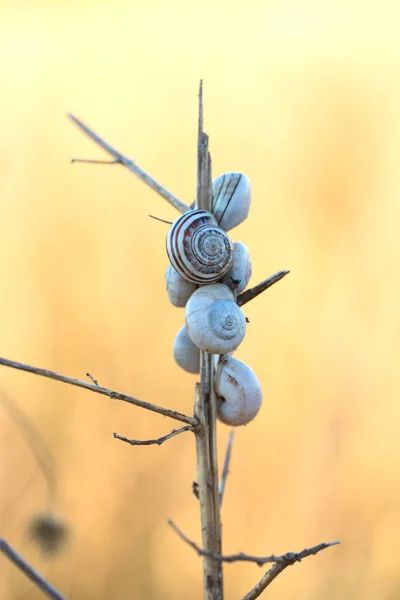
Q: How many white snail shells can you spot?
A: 6